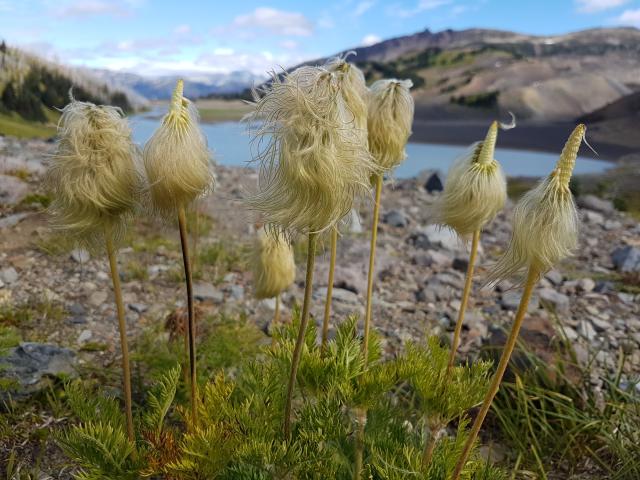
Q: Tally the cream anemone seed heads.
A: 8